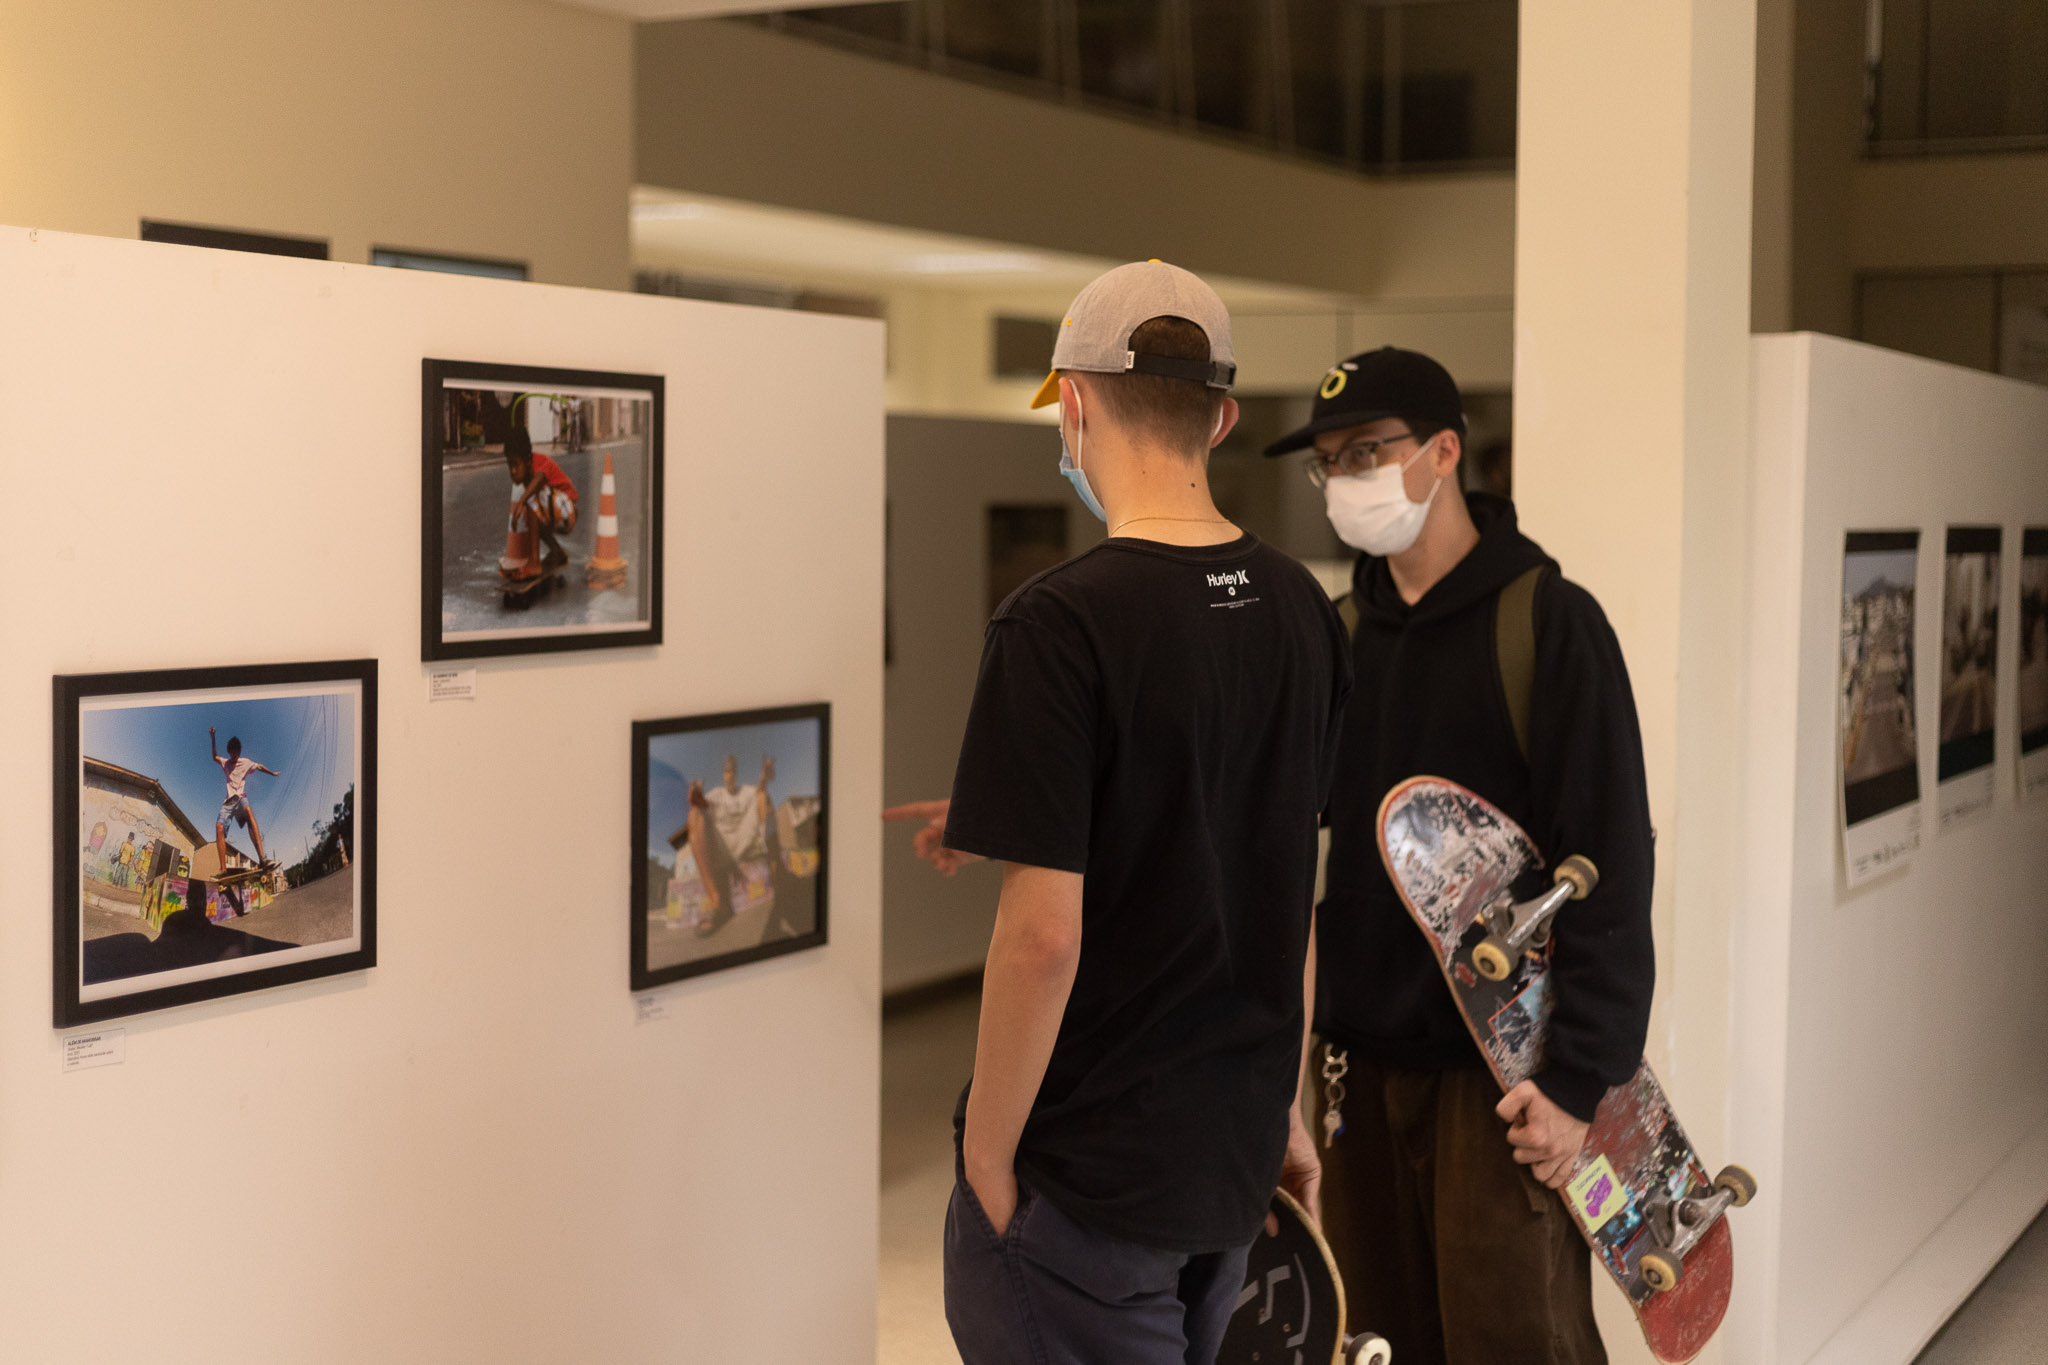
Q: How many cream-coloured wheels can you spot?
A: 5